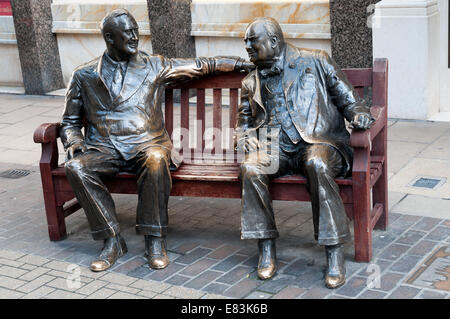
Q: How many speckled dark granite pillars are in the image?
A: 3